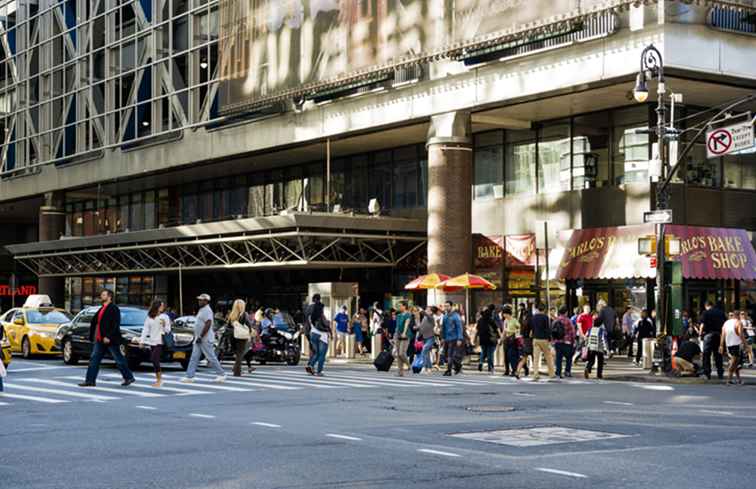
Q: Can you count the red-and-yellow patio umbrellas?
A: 2